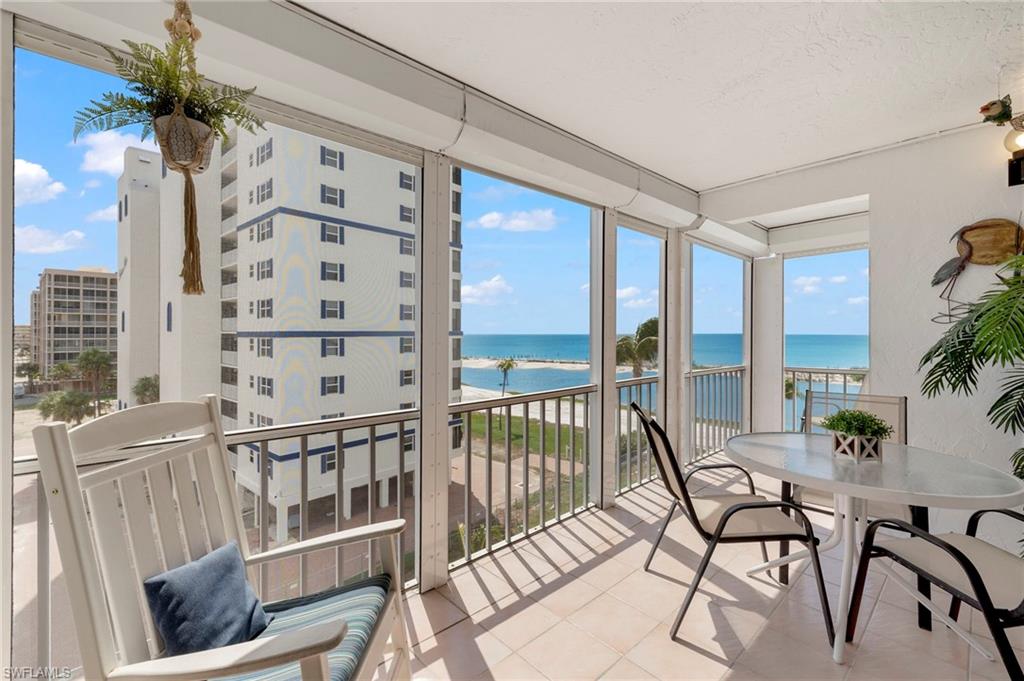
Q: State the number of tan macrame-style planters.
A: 1